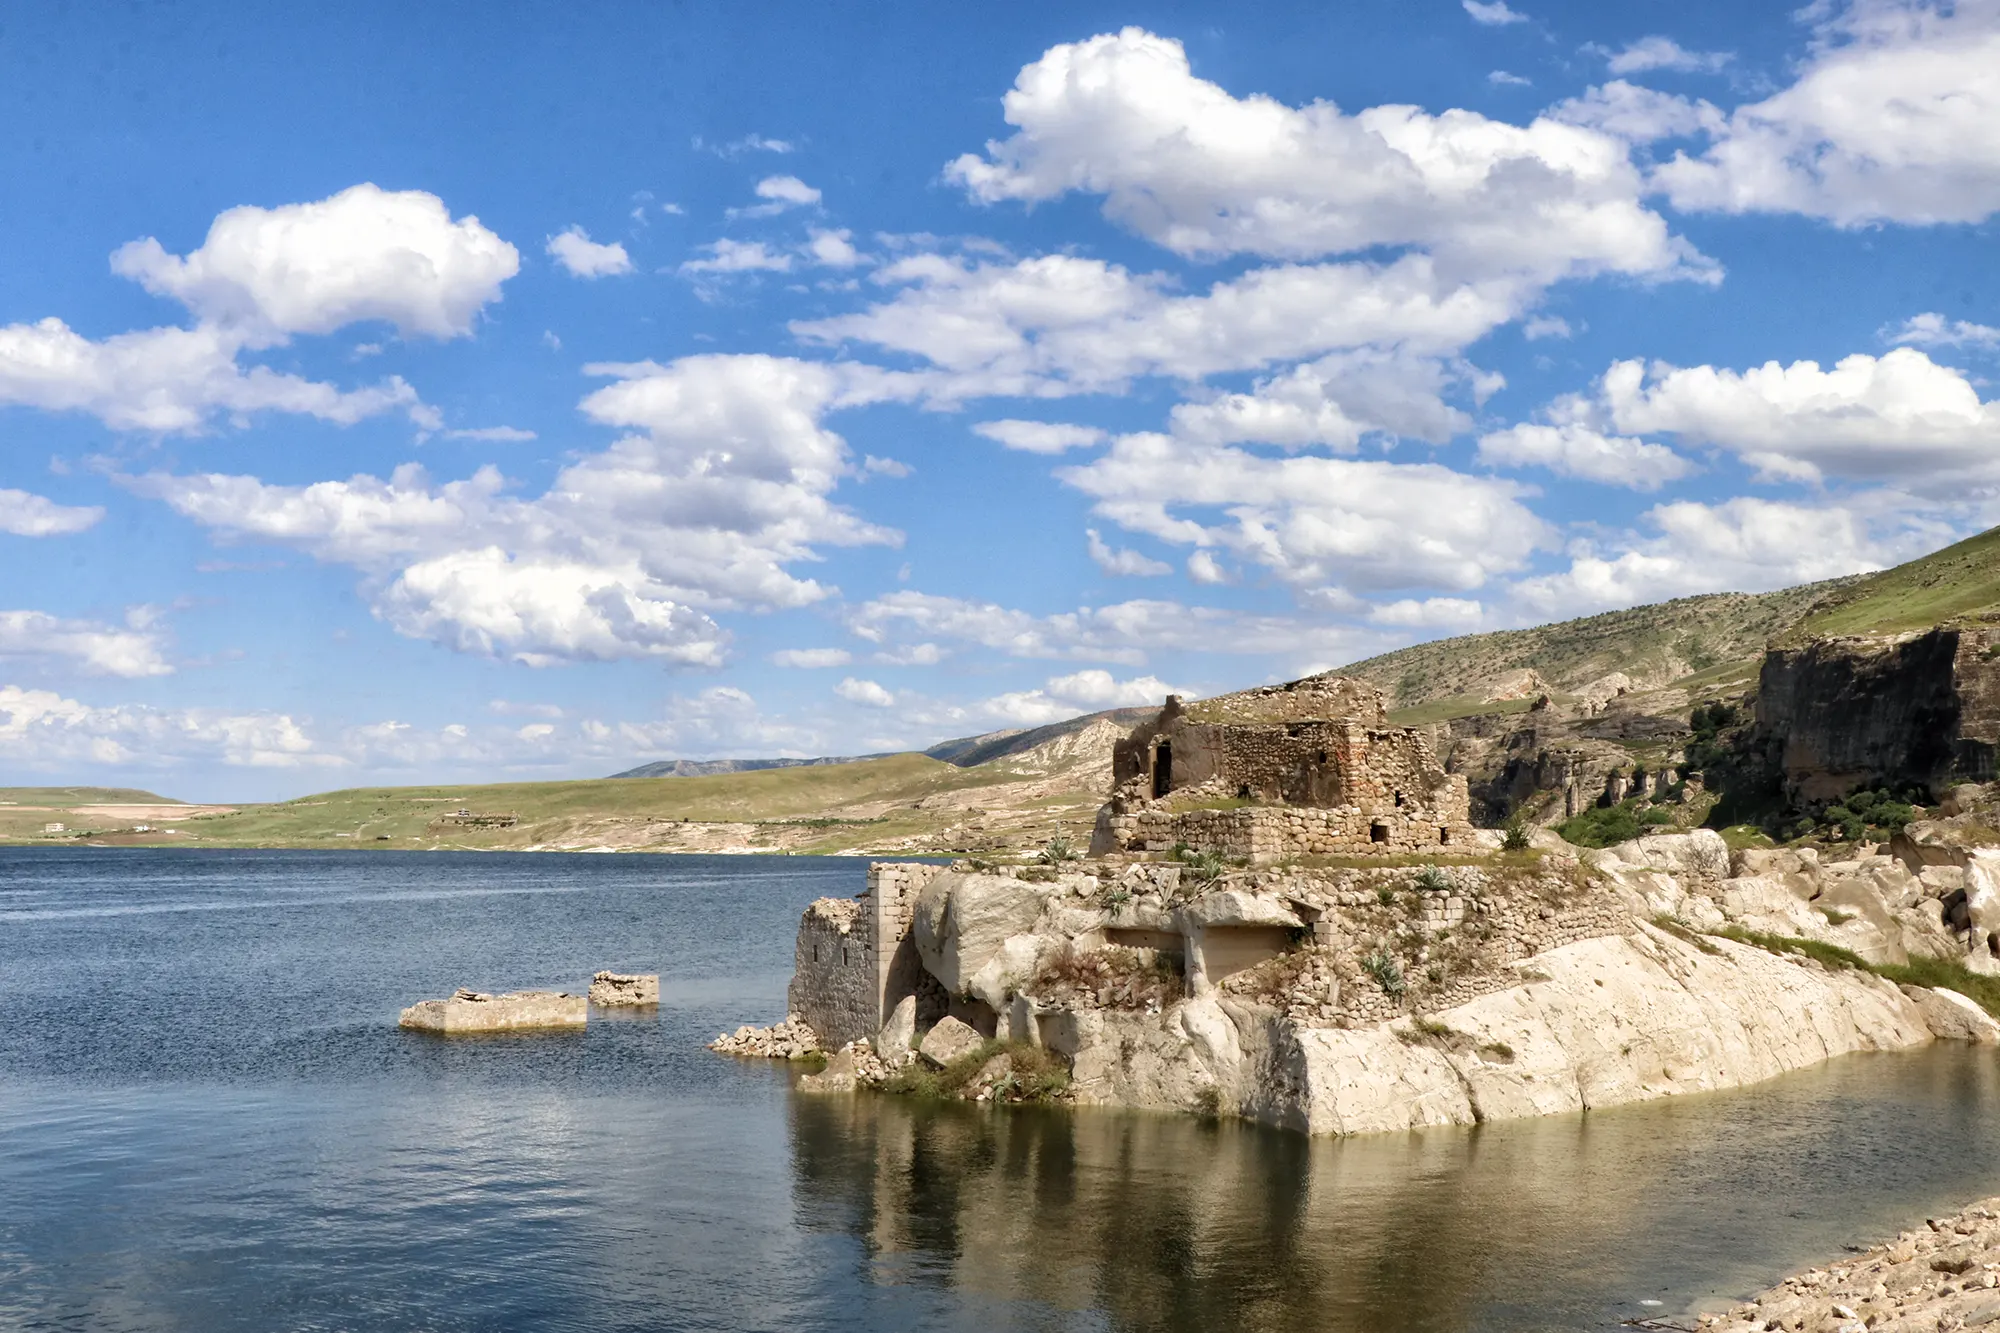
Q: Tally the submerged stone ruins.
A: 2